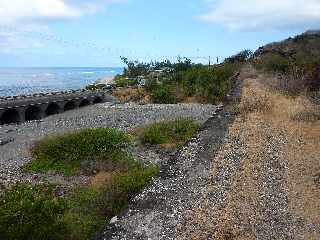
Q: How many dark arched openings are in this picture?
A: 6